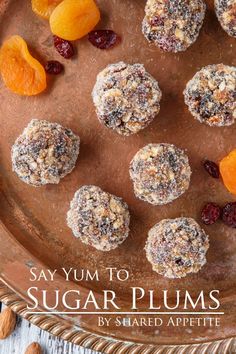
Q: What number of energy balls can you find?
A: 8